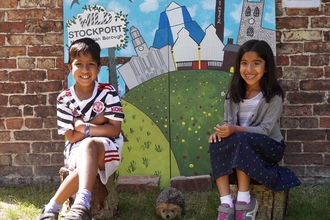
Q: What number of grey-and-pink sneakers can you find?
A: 2